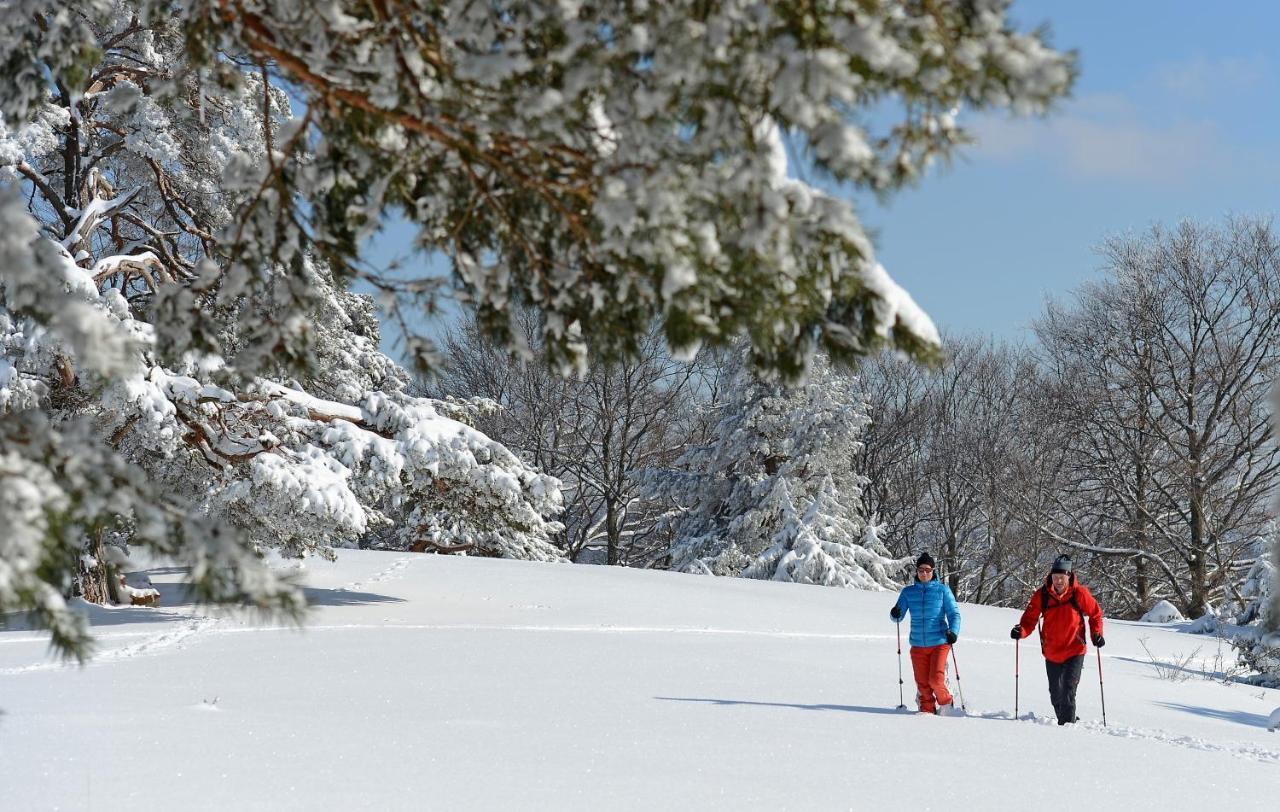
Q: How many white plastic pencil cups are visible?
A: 0